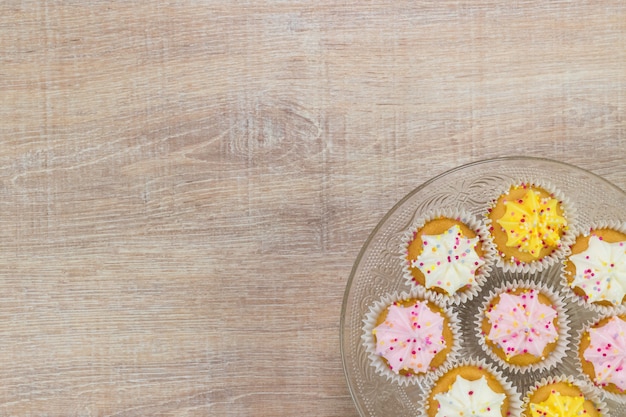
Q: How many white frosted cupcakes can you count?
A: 3